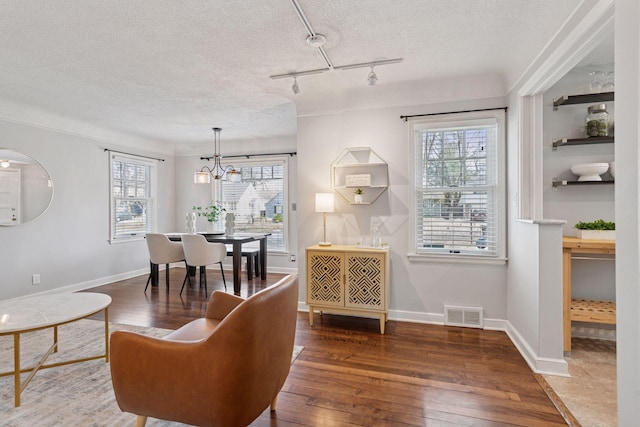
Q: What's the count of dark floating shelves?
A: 3